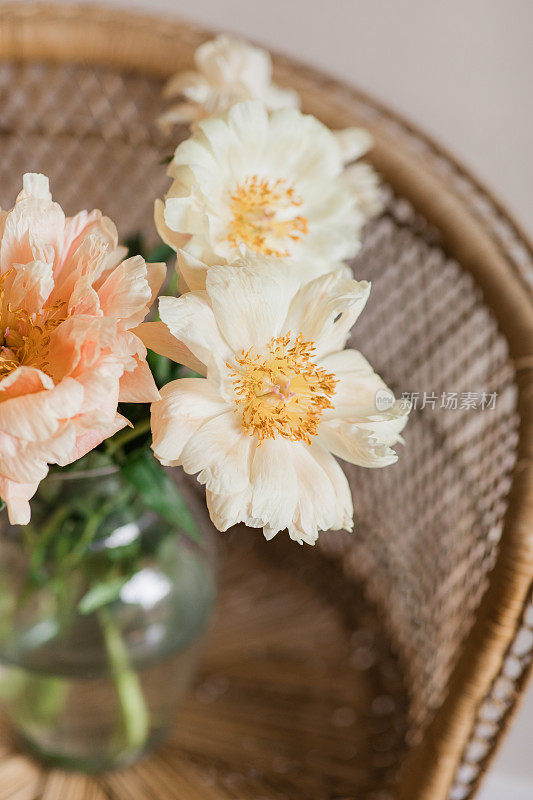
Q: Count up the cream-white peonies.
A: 3